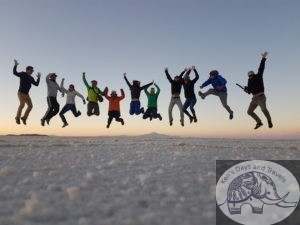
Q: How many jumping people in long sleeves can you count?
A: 11